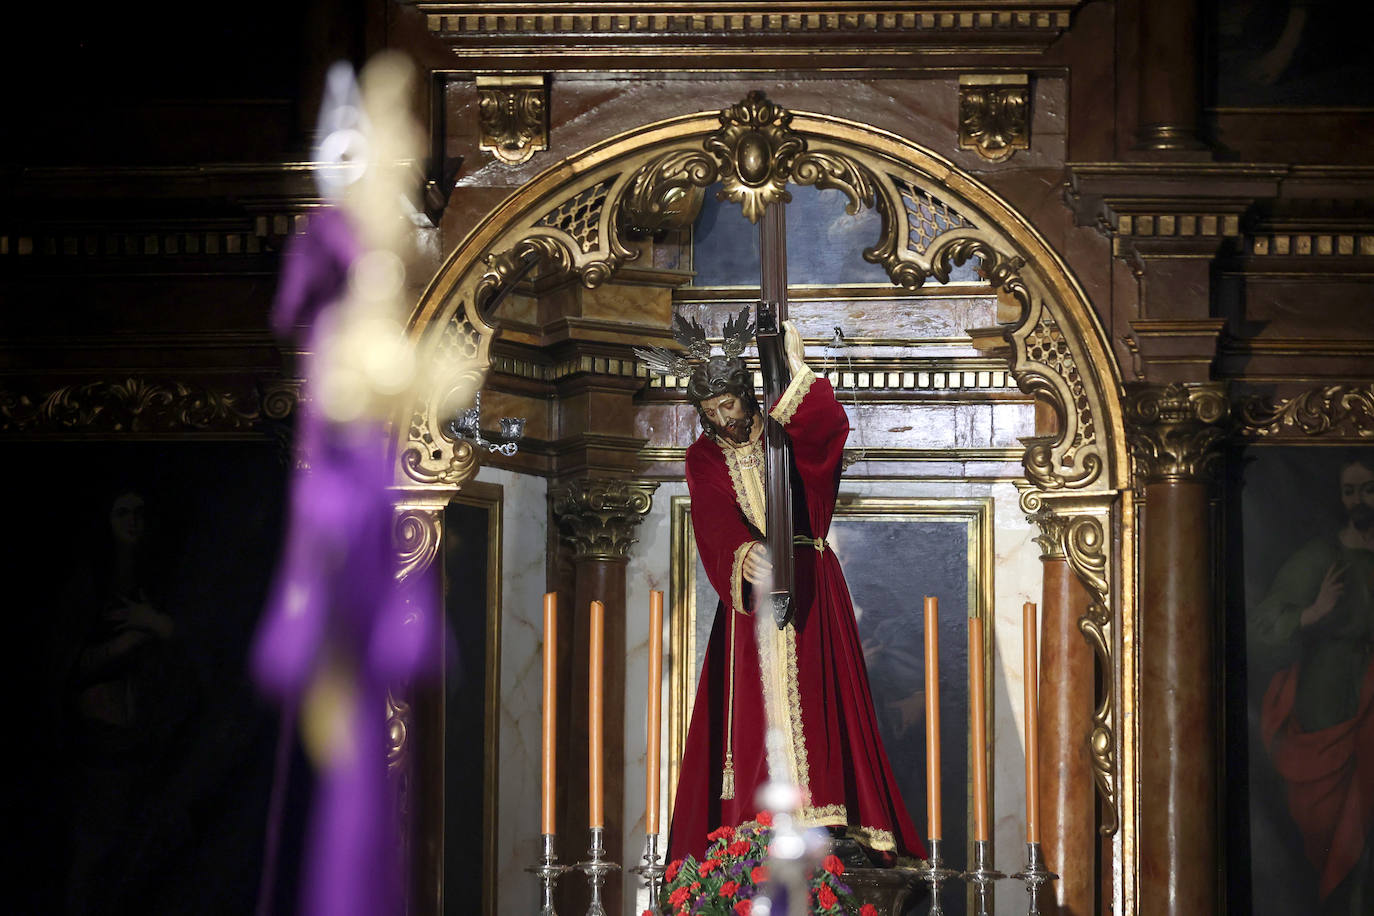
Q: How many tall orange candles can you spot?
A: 6